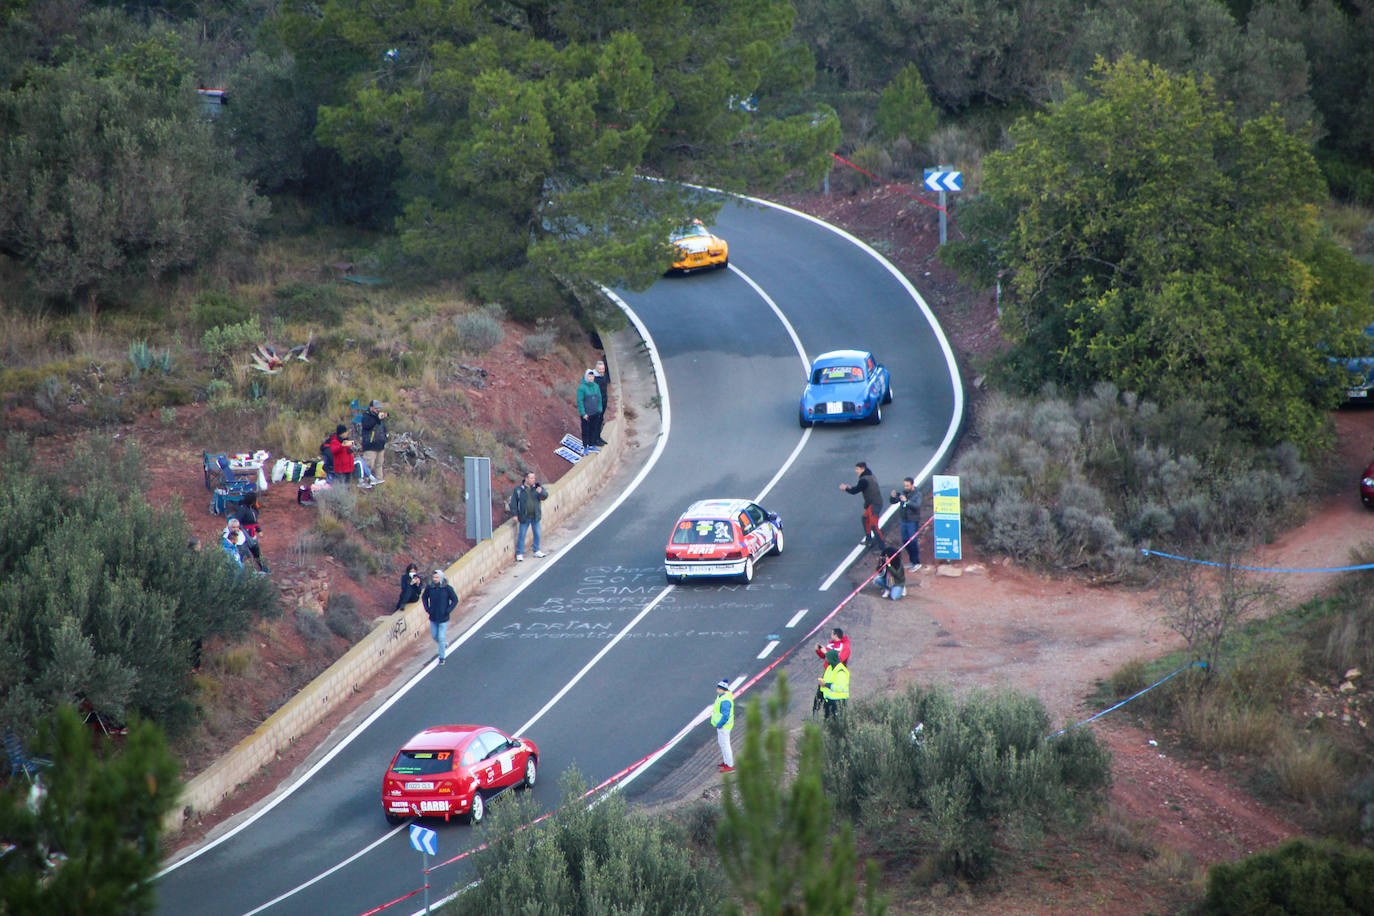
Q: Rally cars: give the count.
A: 4